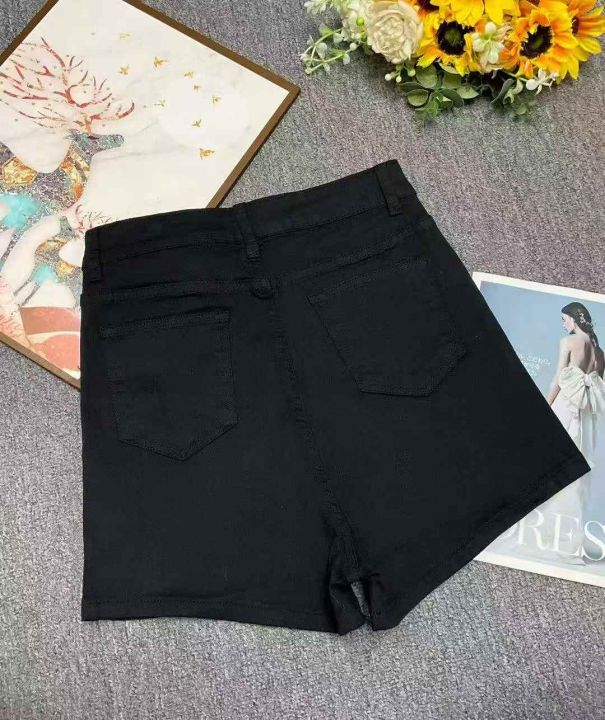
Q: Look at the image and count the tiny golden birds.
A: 9